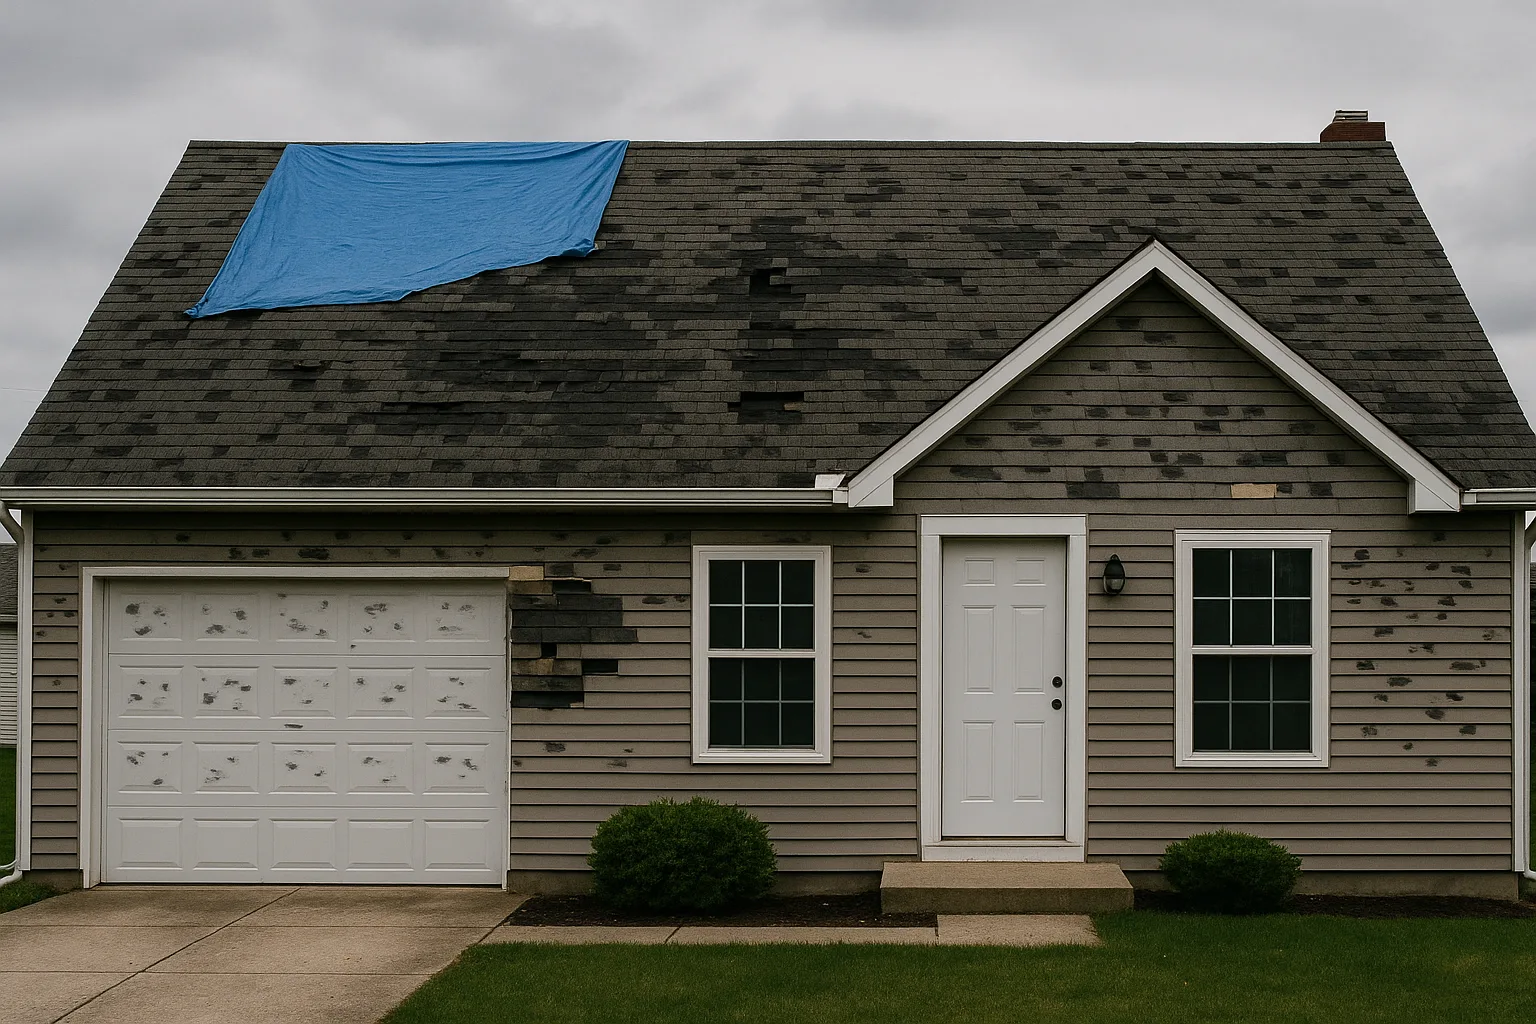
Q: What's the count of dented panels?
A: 15